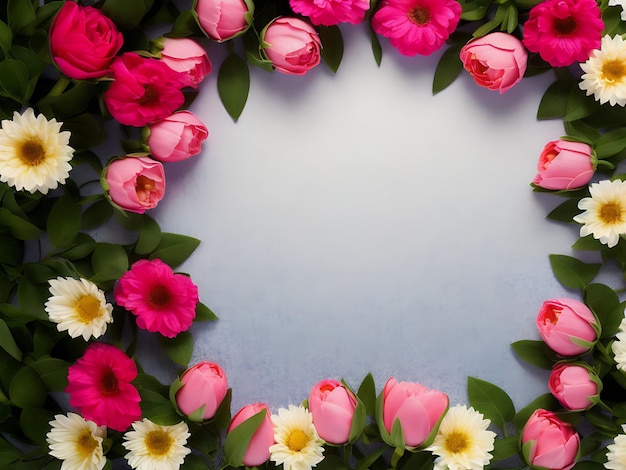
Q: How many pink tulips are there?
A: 14